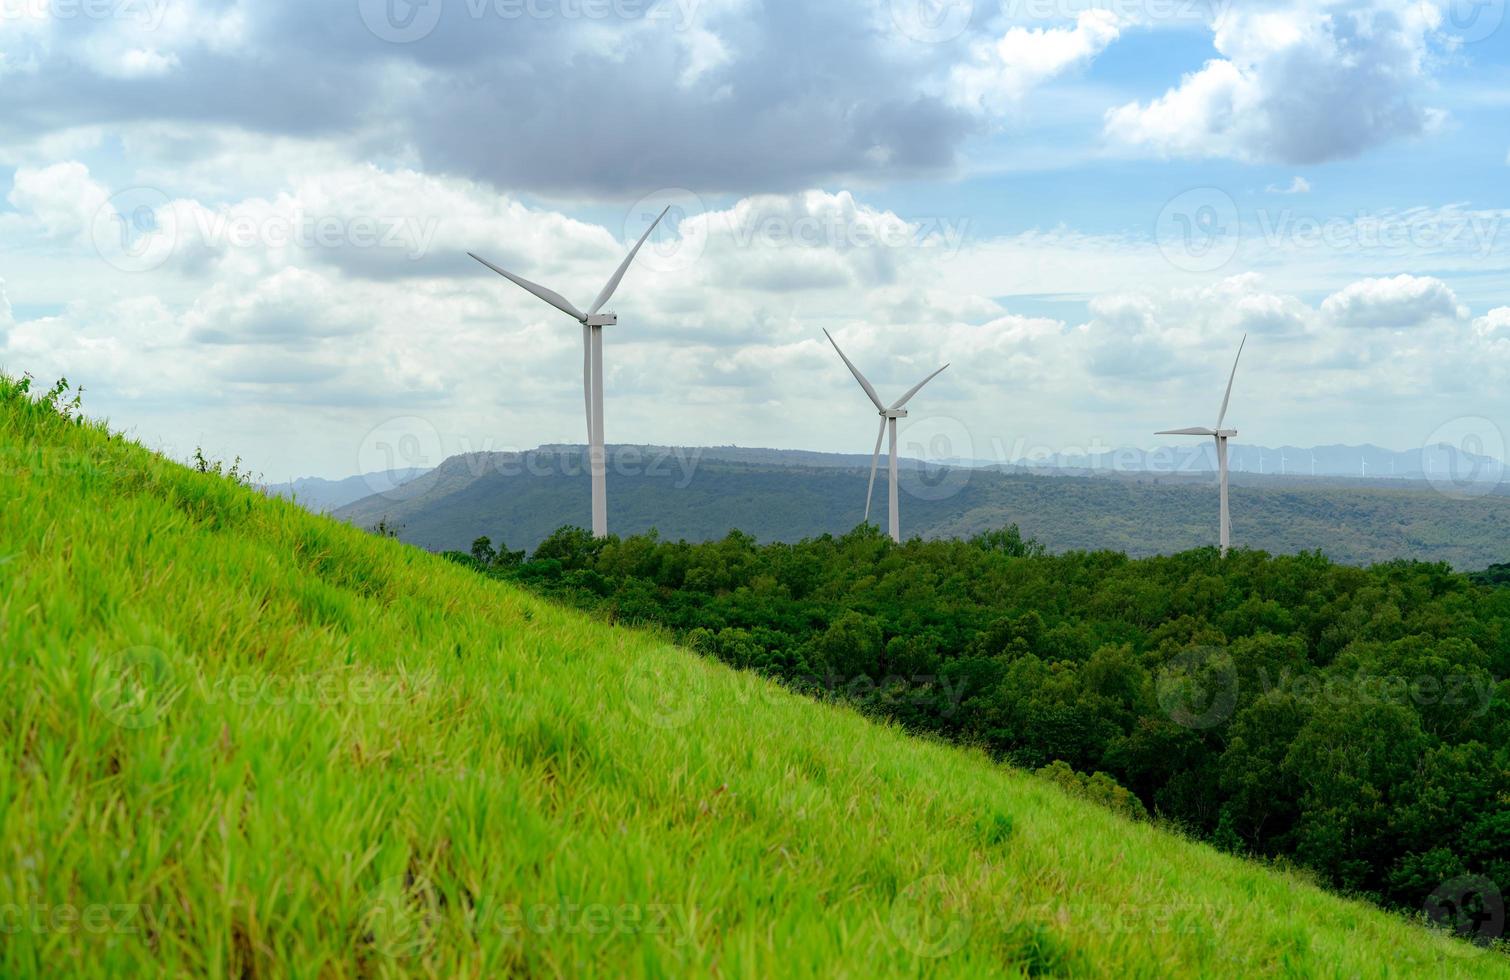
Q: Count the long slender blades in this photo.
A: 9